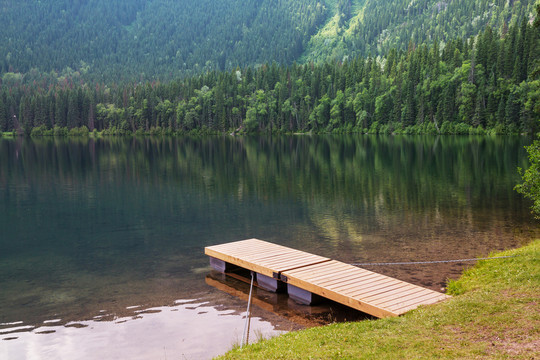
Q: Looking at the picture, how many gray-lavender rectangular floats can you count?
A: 3